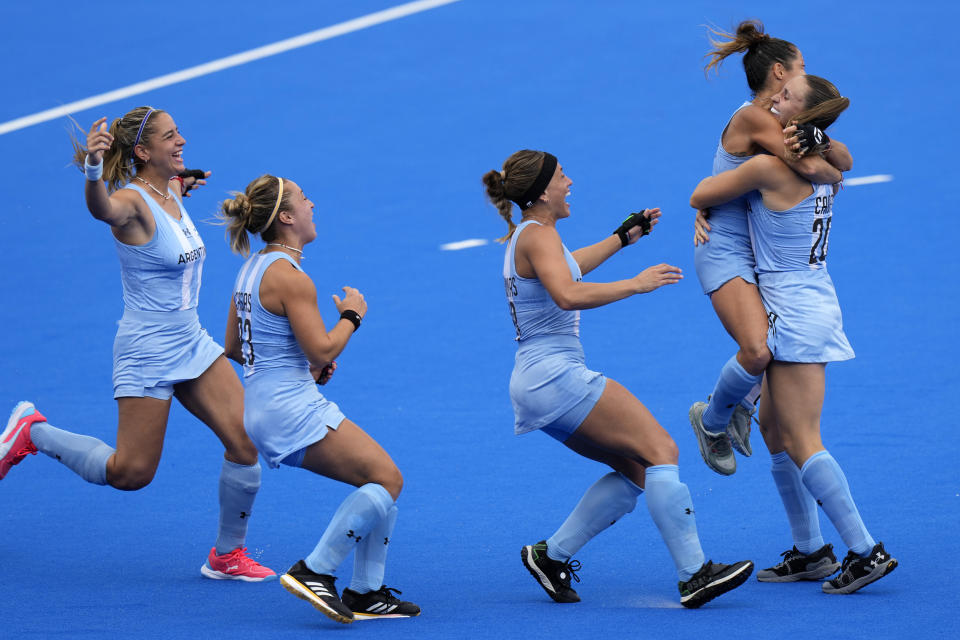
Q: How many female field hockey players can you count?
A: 5